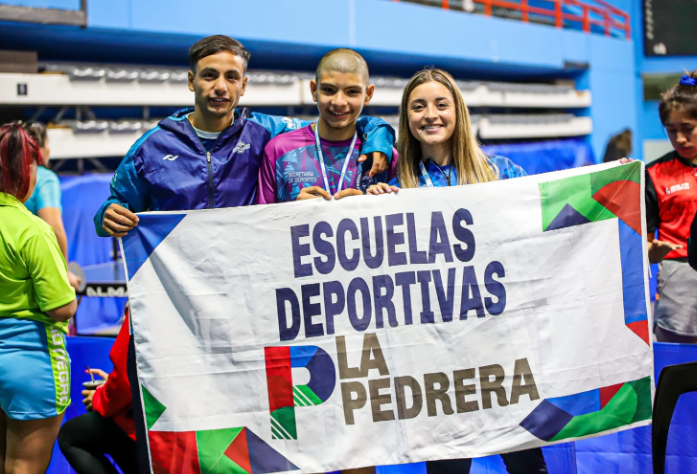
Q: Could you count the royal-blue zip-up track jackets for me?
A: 1